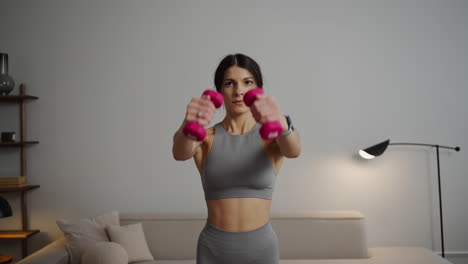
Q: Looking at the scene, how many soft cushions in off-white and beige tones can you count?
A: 3